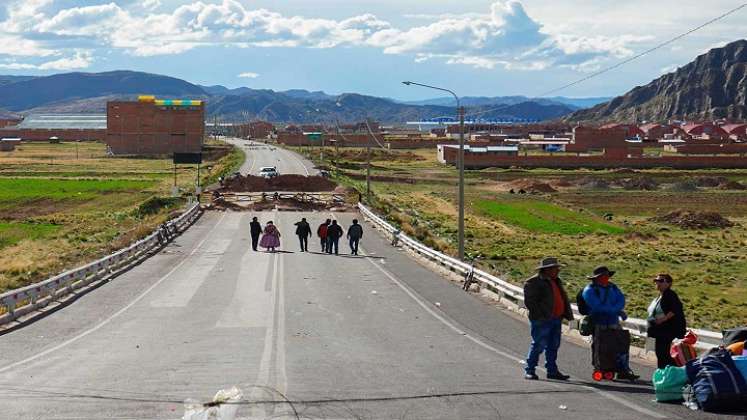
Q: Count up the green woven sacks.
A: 1